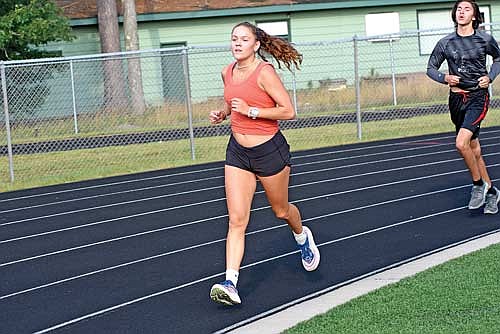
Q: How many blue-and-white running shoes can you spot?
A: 2